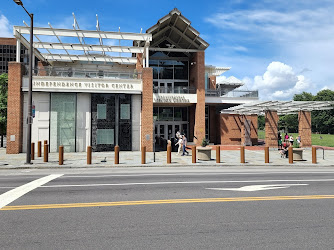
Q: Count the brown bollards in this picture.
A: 15